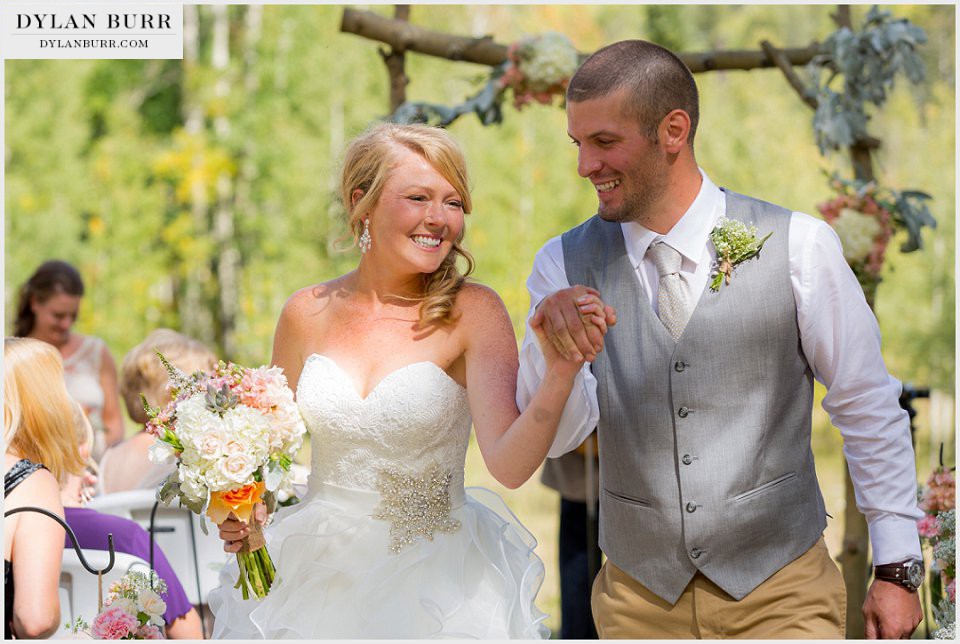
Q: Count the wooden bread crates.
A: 0